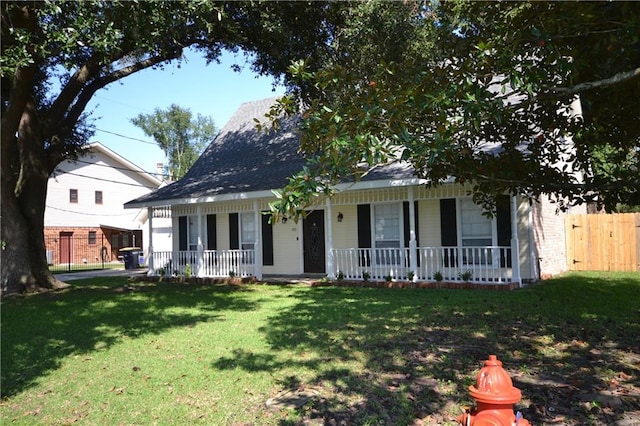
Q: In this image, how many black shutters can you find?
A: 8